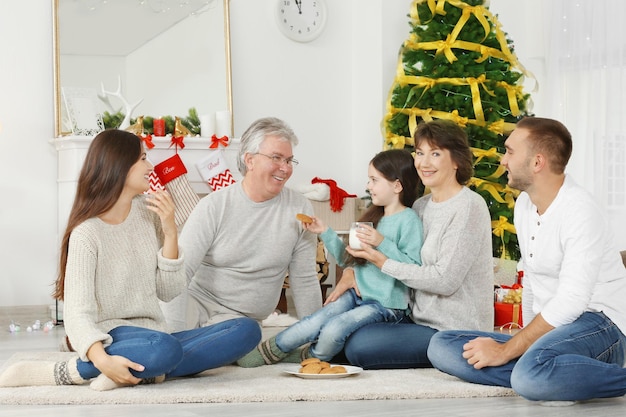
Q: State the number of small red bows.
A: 3